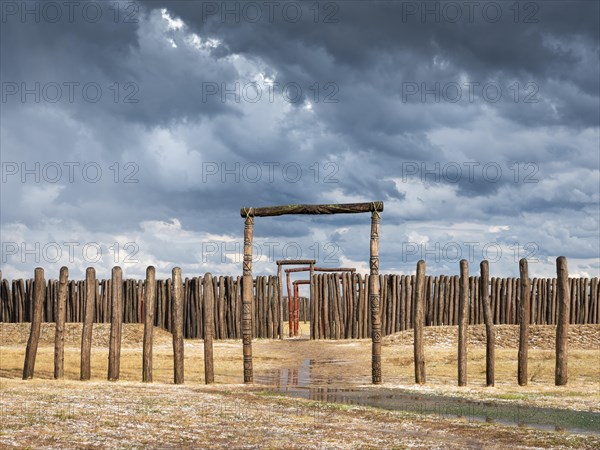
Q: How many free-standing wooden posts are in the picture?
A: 12